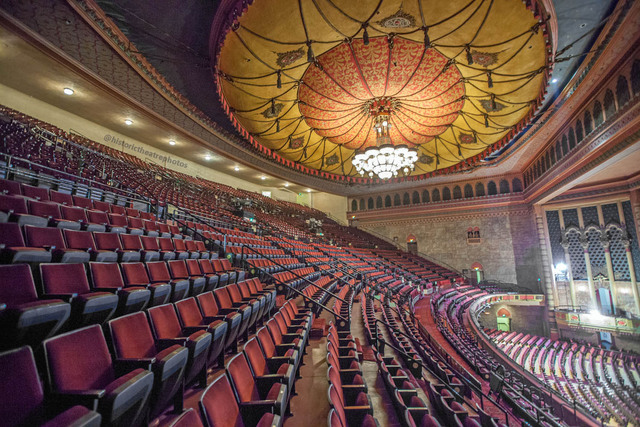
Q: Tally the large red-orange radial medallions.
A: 1